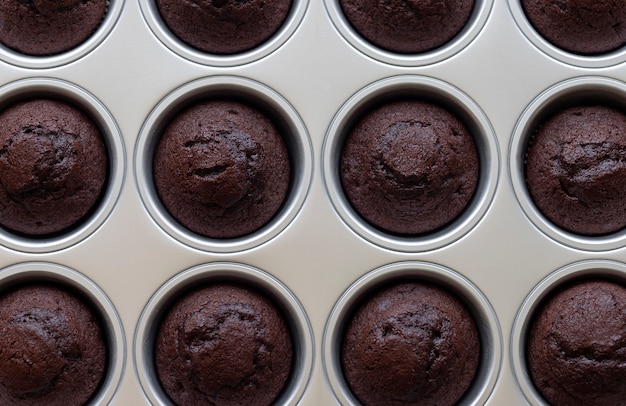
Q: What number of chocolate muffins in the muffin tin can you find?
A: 12